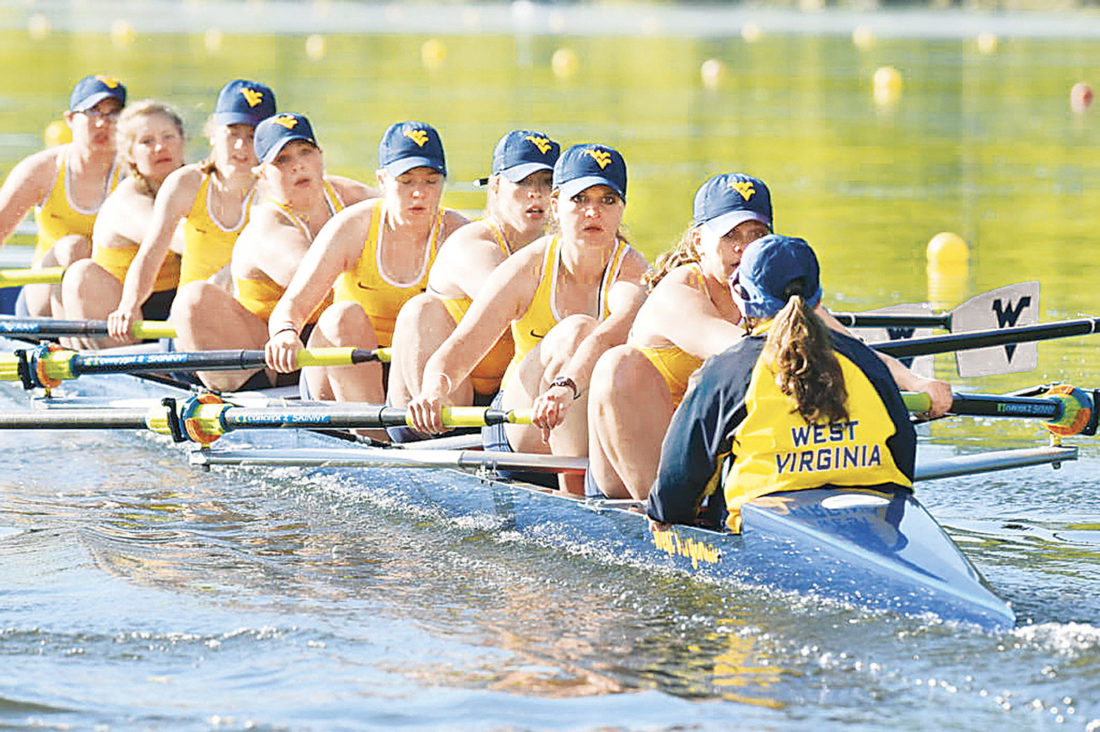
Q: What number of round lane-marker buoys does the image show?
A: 14